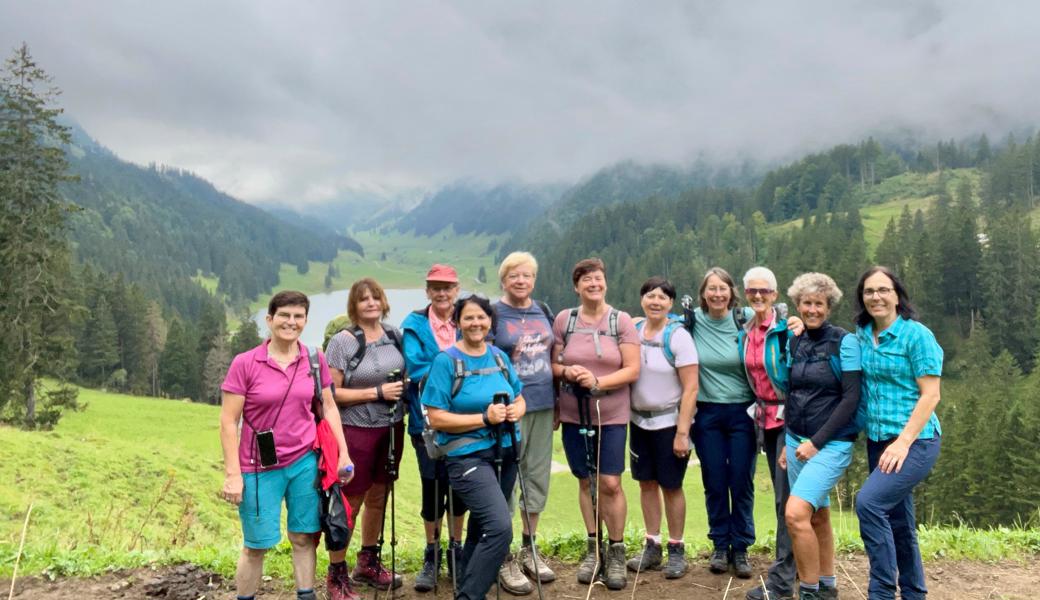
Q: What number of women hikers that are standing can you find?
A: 11